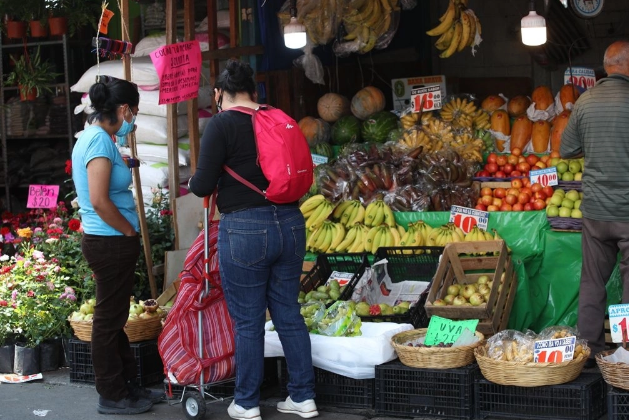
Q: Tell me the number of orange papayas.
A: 8